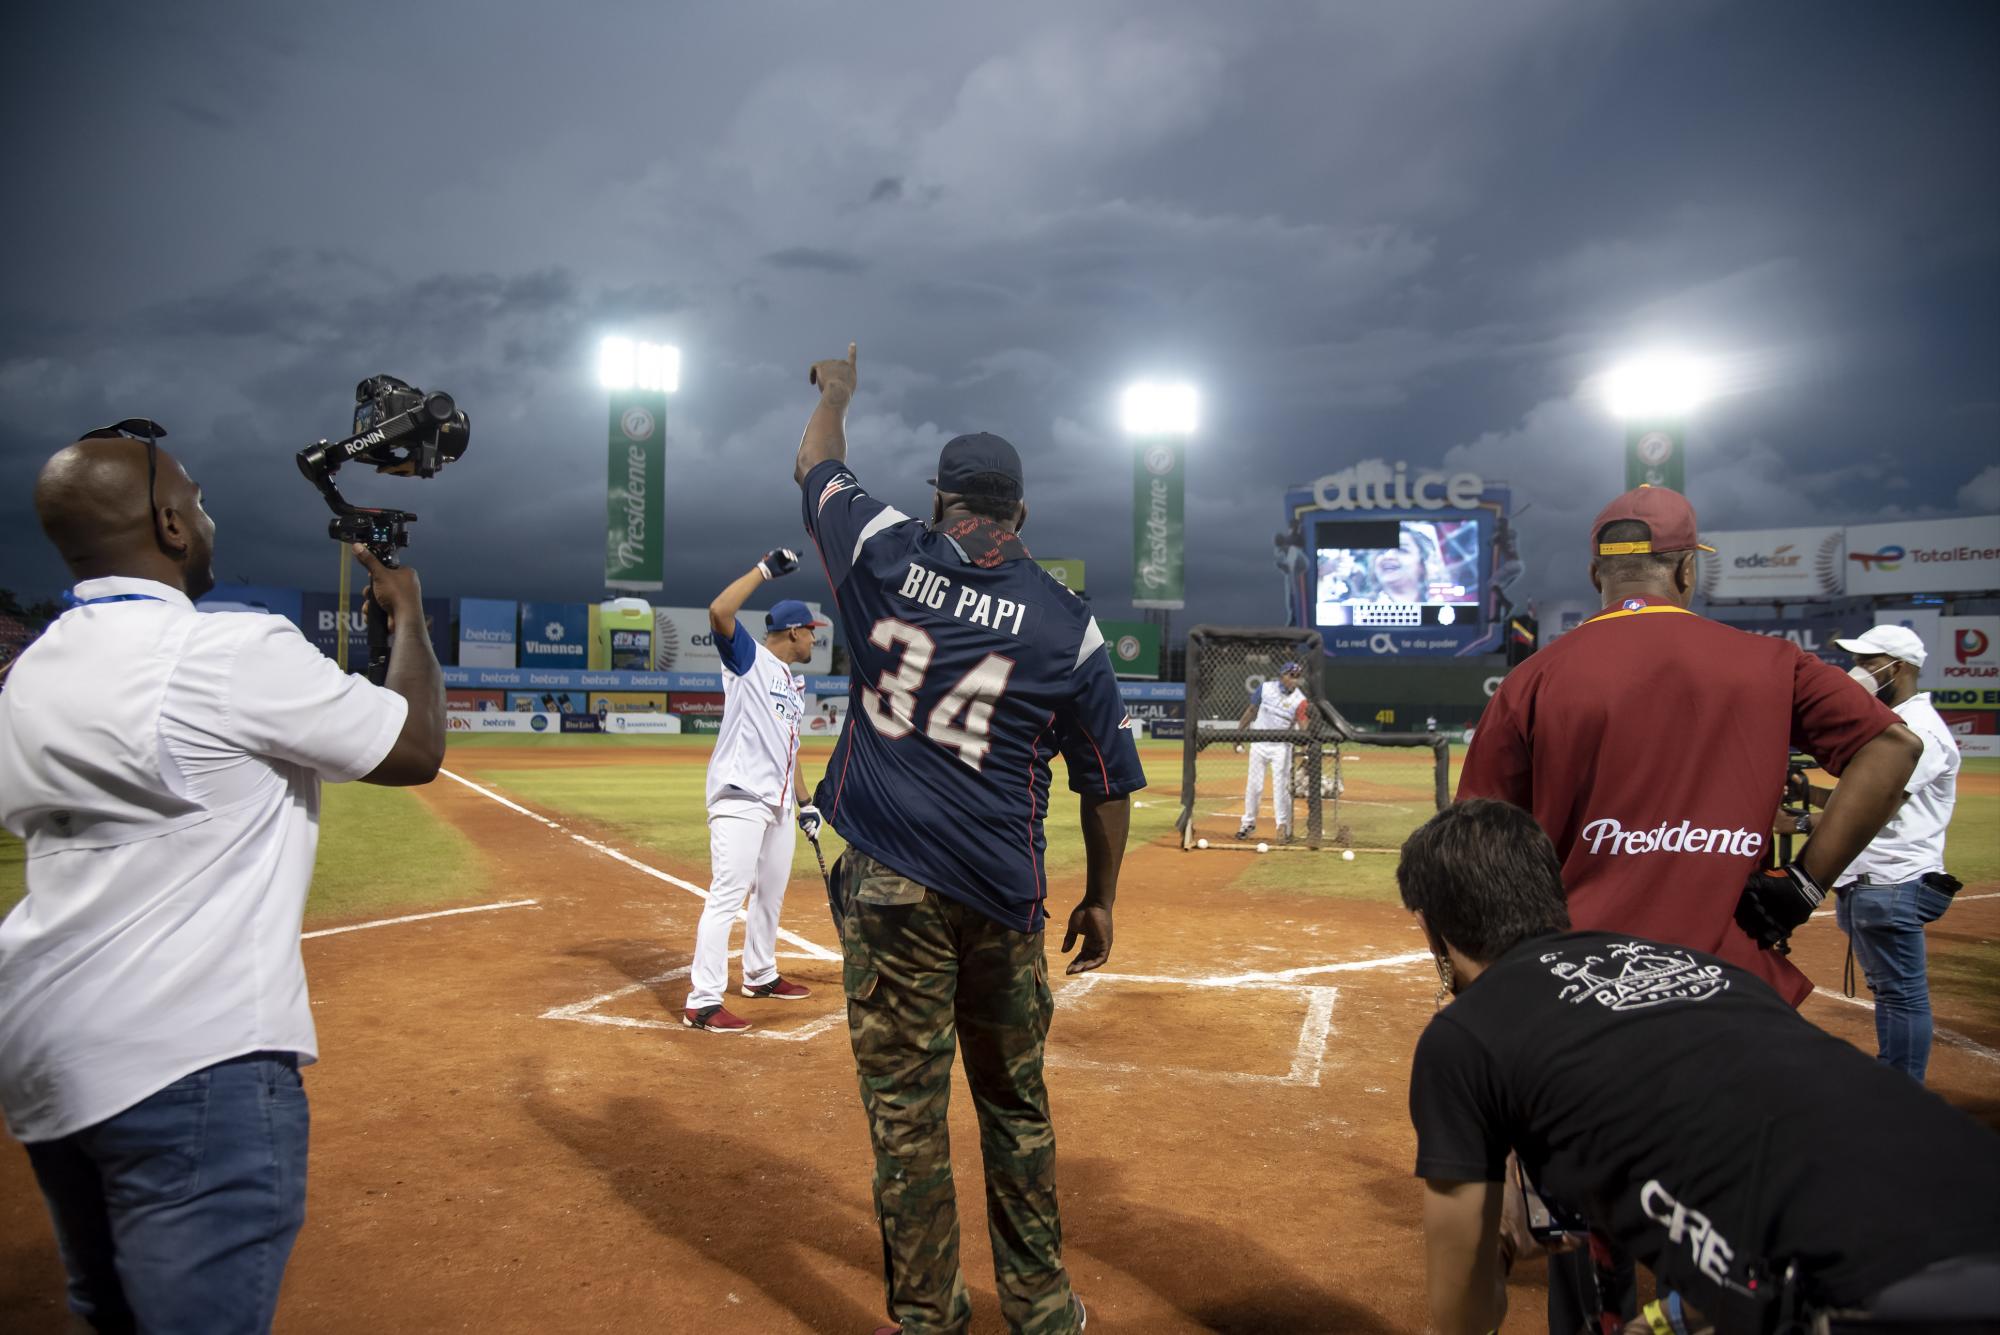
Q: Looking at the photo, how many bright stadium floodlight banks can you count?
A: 3